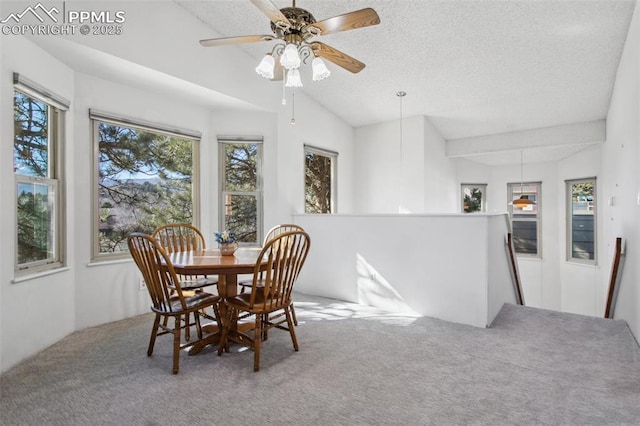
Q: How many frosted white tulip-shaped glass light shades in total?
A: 4